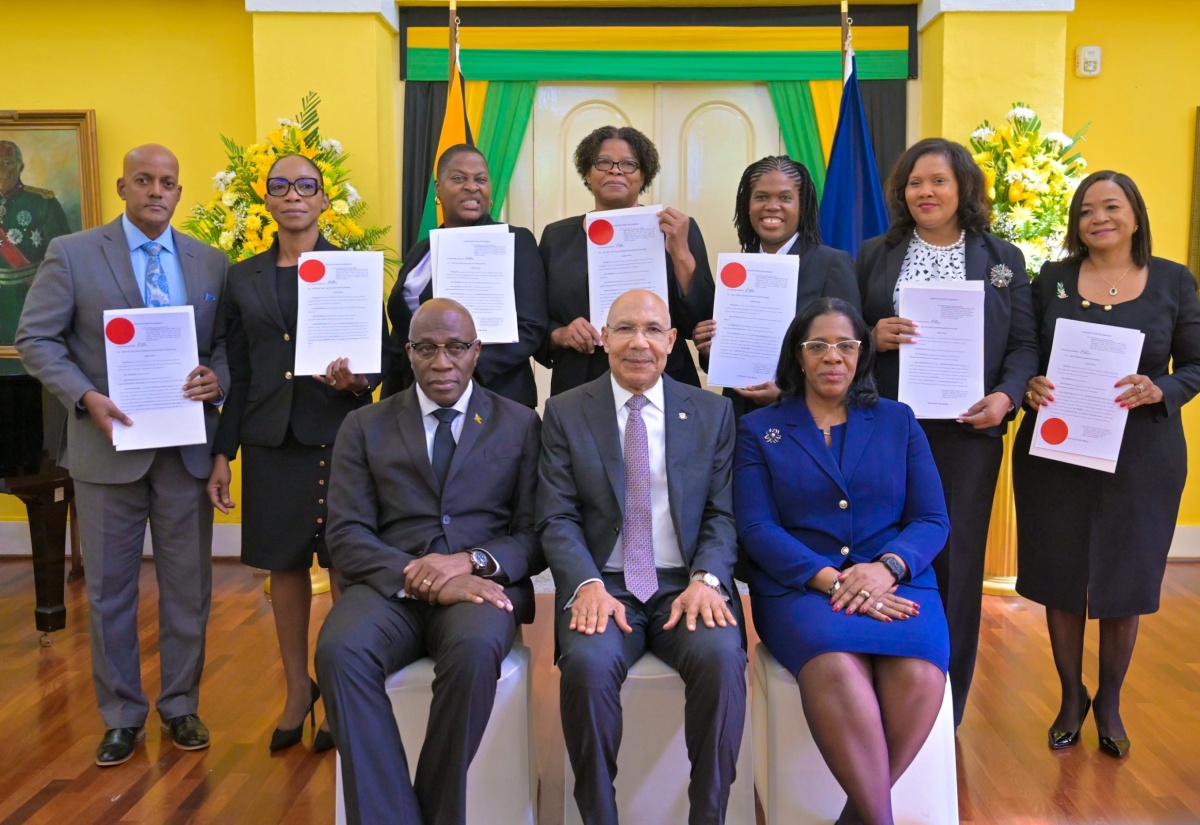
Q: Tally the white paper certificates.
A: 7